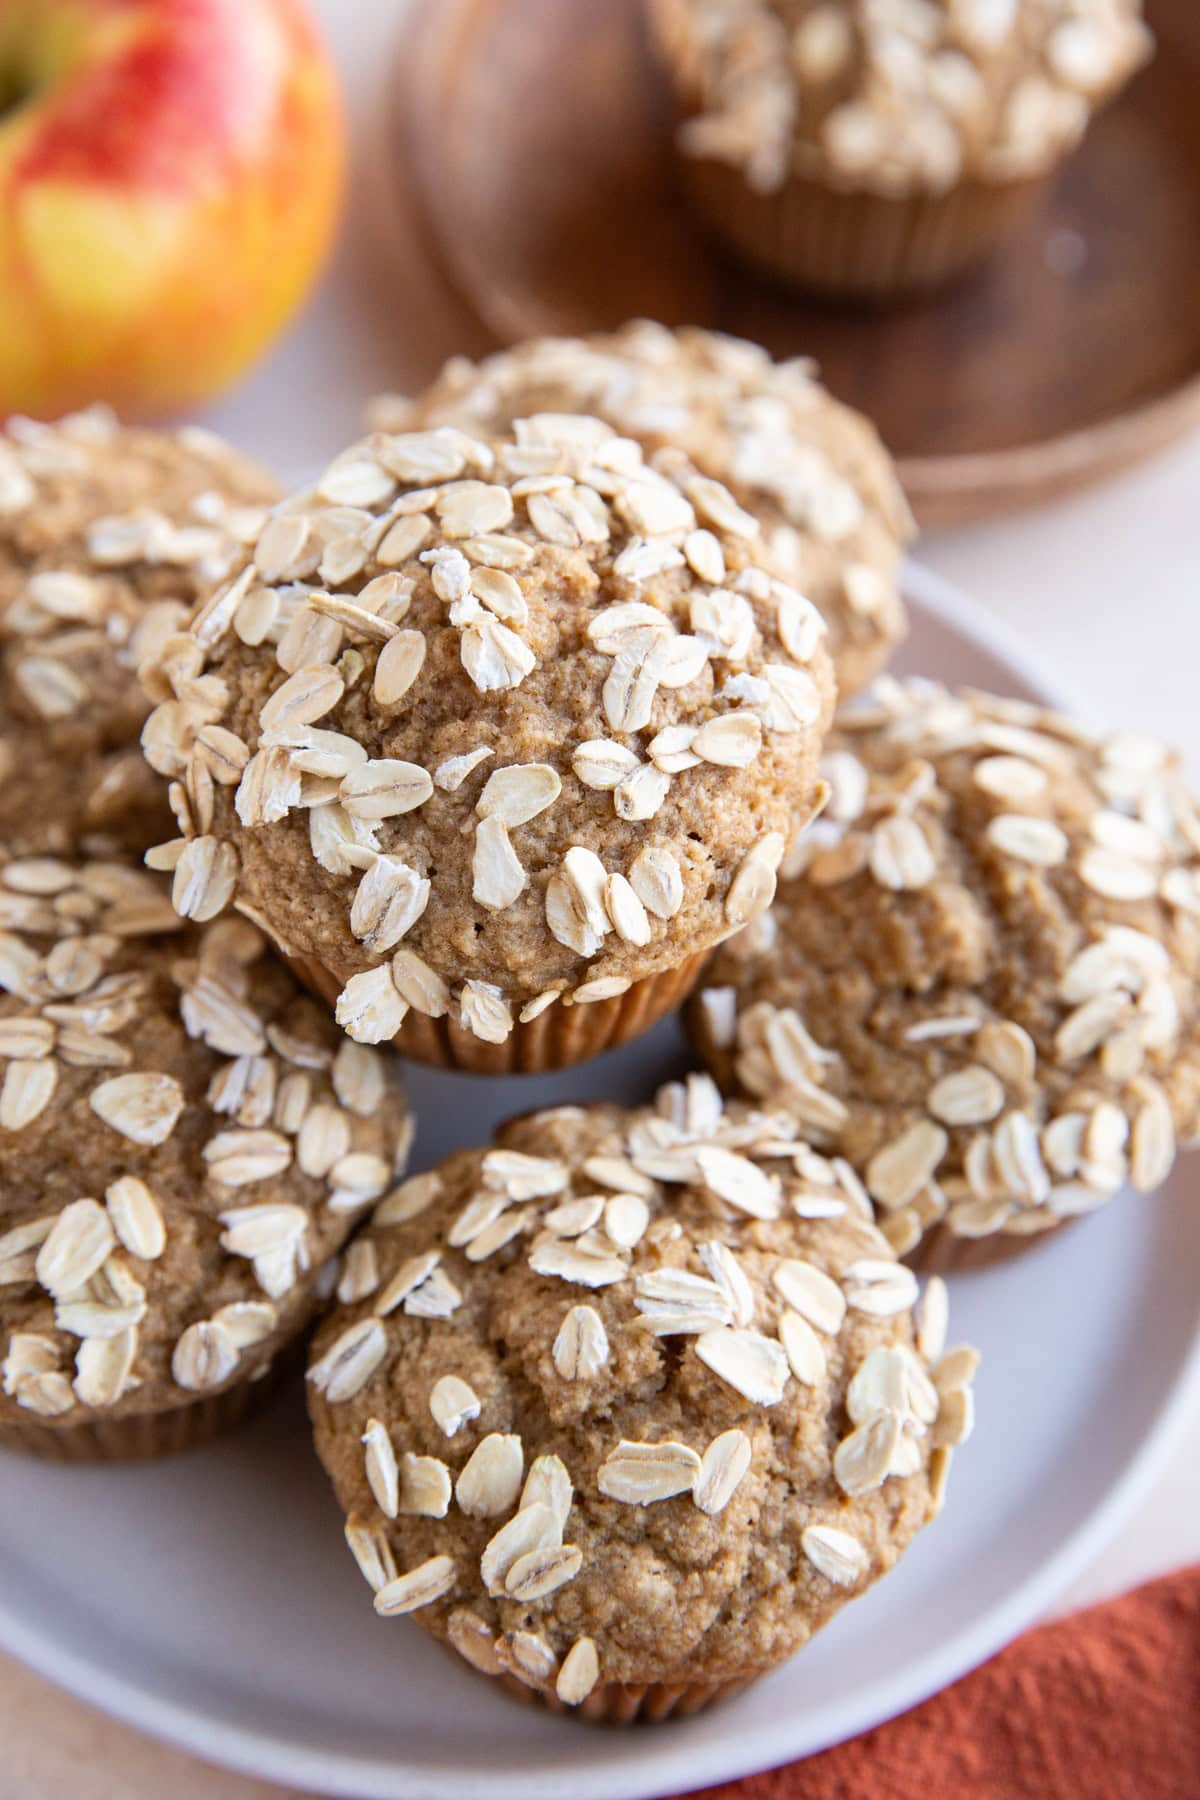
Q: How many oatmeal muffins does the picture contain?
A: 7